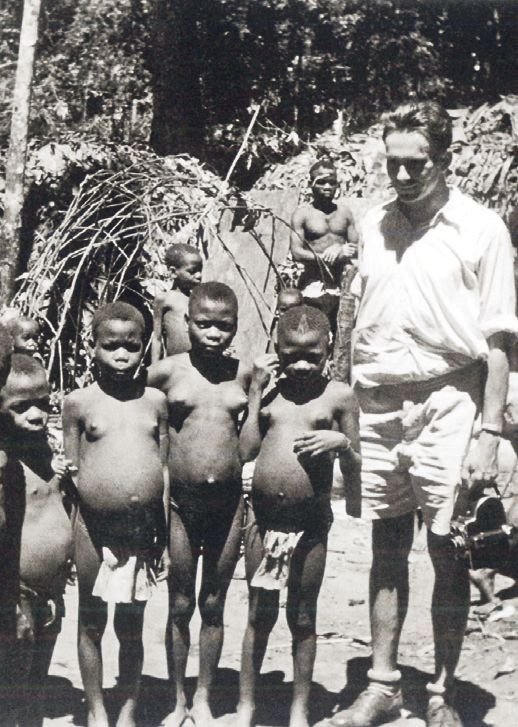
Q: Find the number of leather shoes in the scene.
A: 2